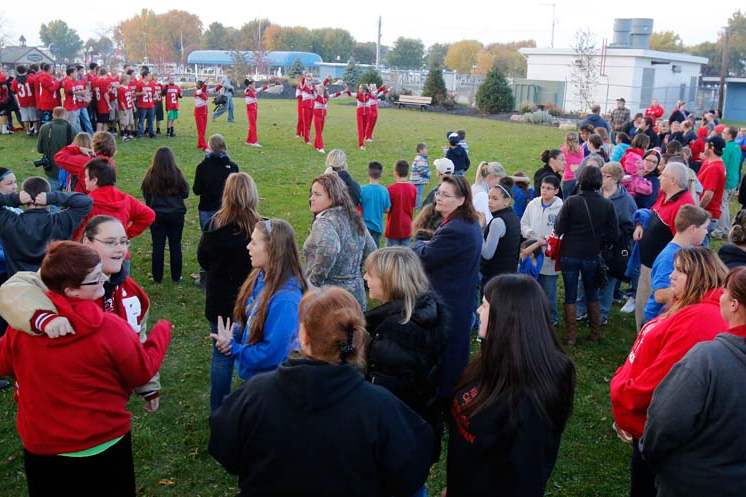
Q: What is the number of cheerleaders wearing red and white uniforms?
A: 7